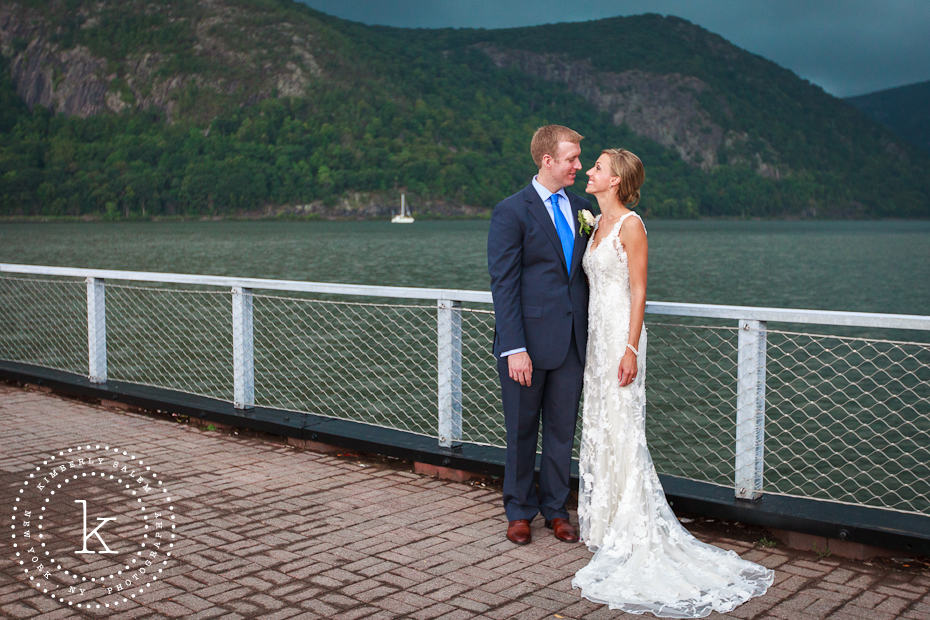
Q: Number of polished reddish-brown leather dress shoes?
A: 2